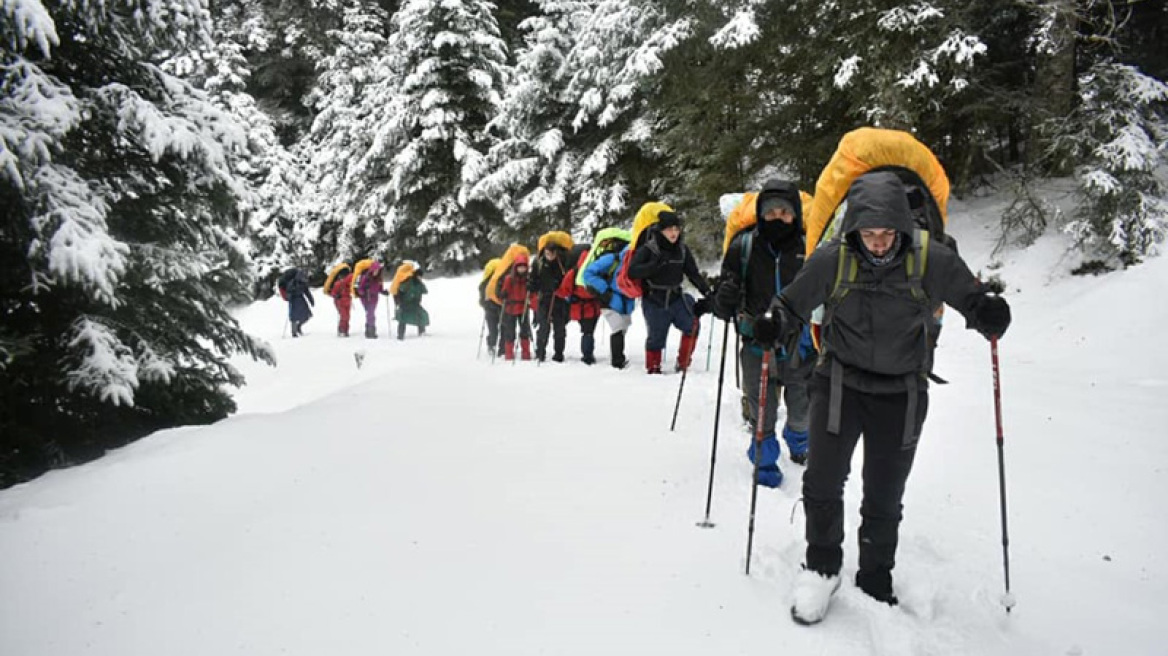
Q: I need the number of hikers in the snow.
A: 12